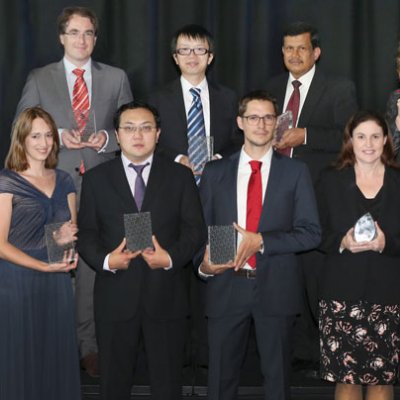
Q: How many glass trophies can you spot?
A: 7